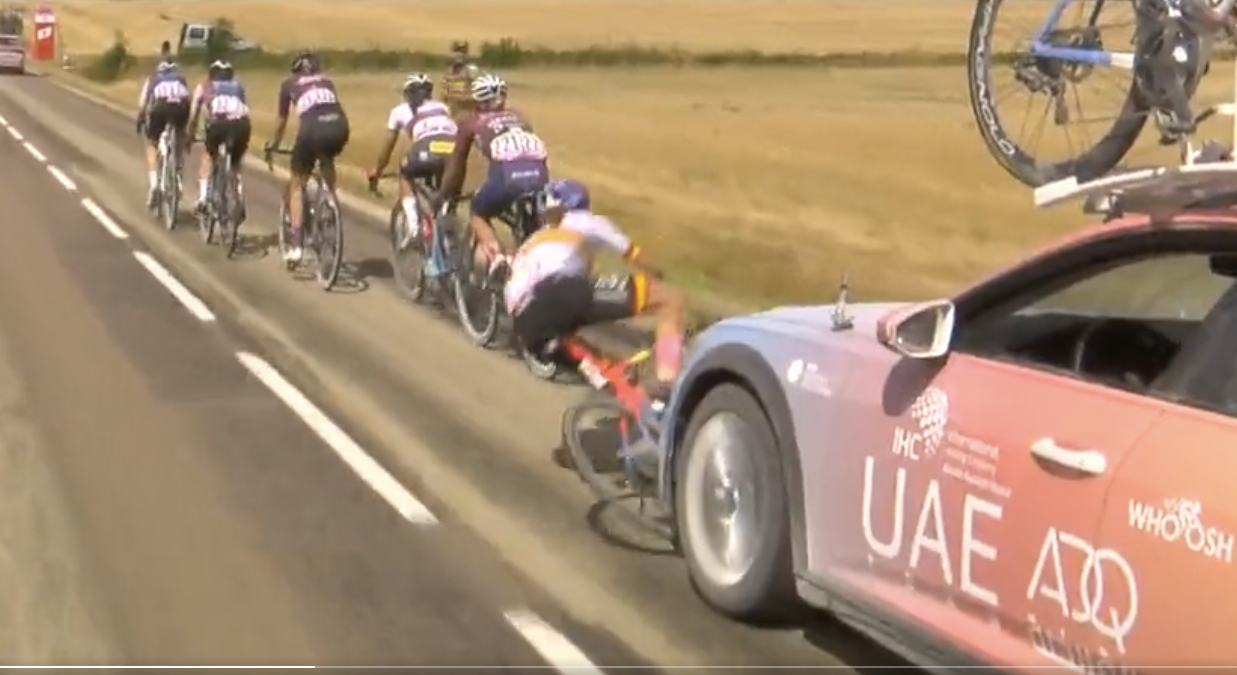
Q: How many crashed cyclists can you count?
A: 1